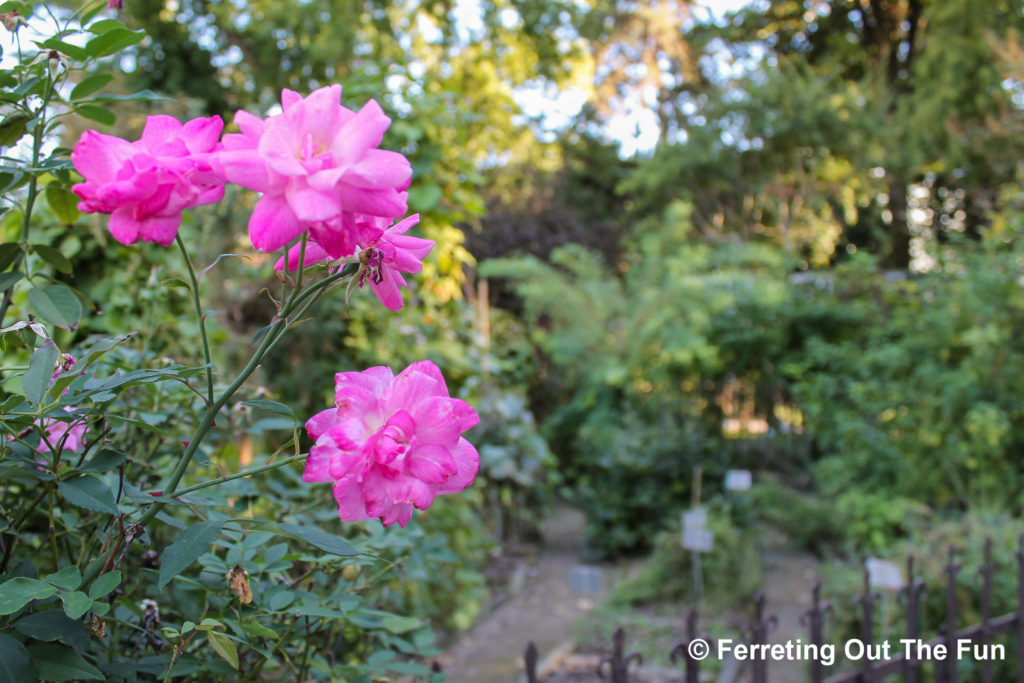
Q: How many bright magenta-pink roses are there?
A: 4